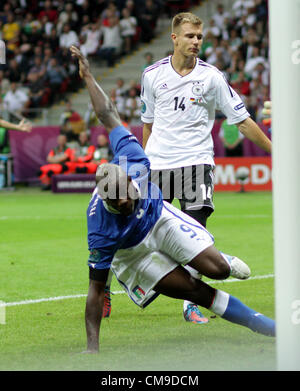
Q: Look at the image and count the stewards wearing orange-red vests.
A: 3